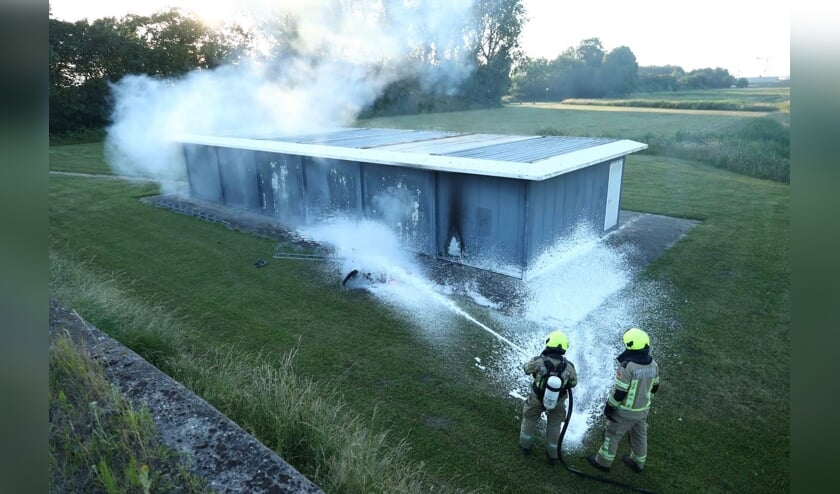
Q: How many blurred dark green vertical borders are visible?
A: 2